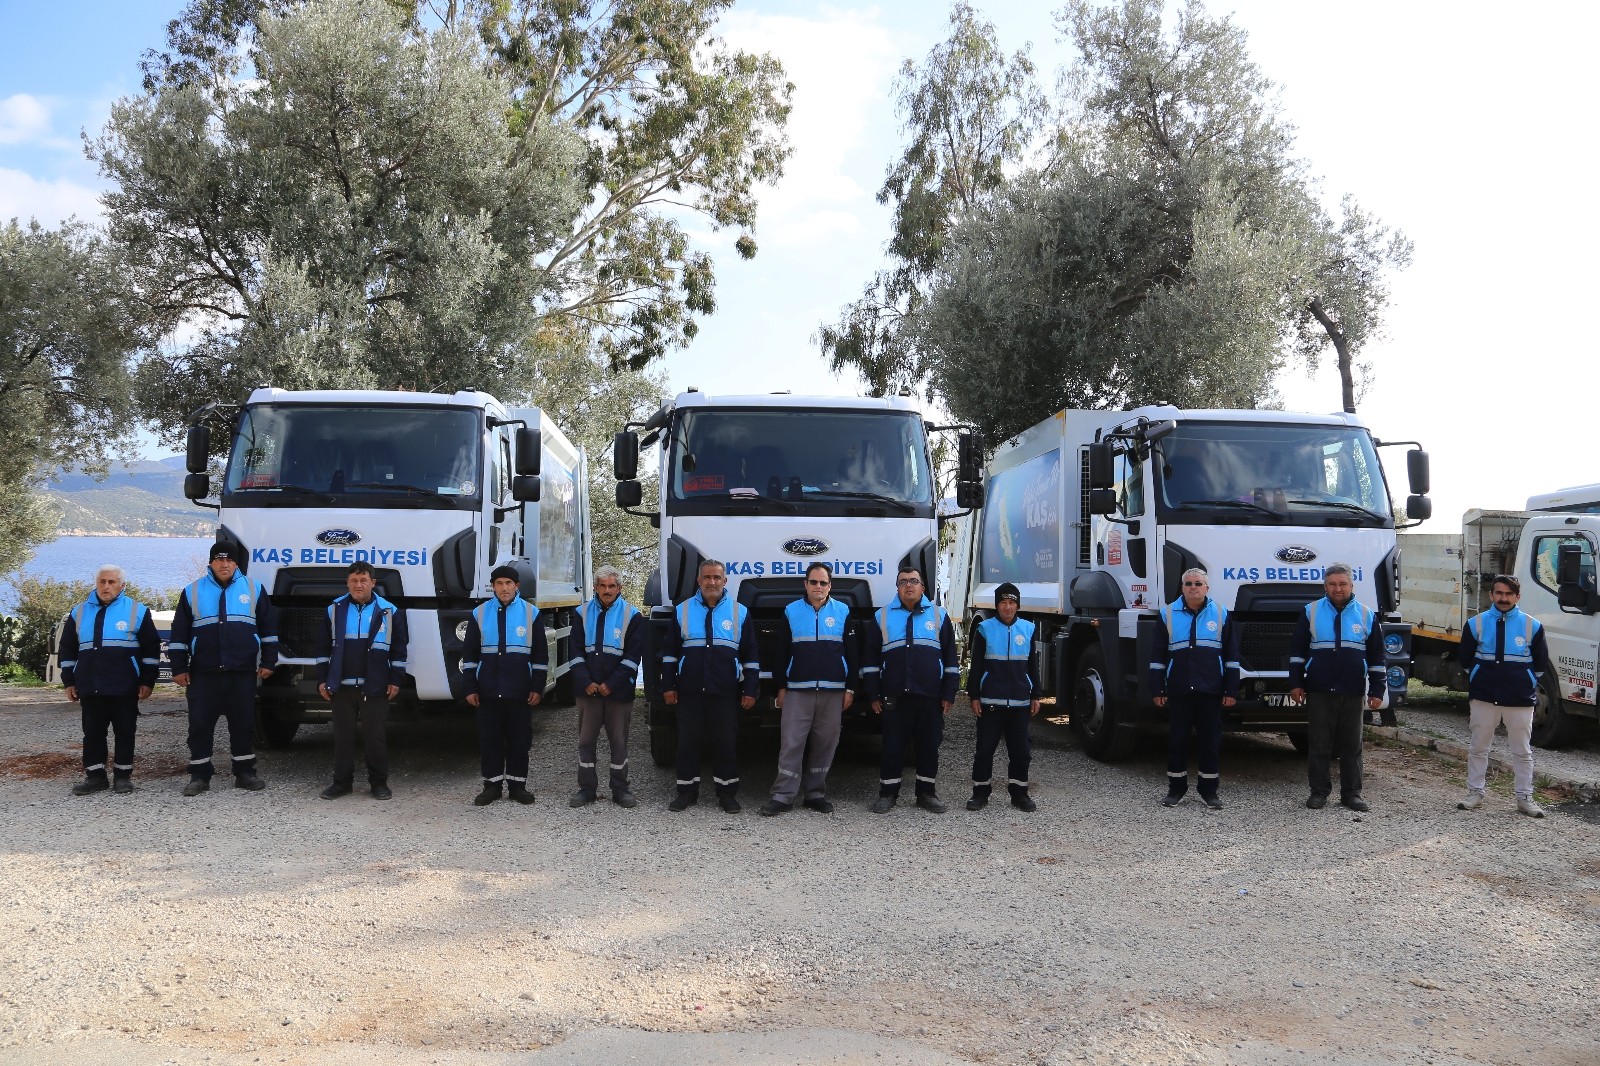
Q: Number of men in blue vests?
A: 12